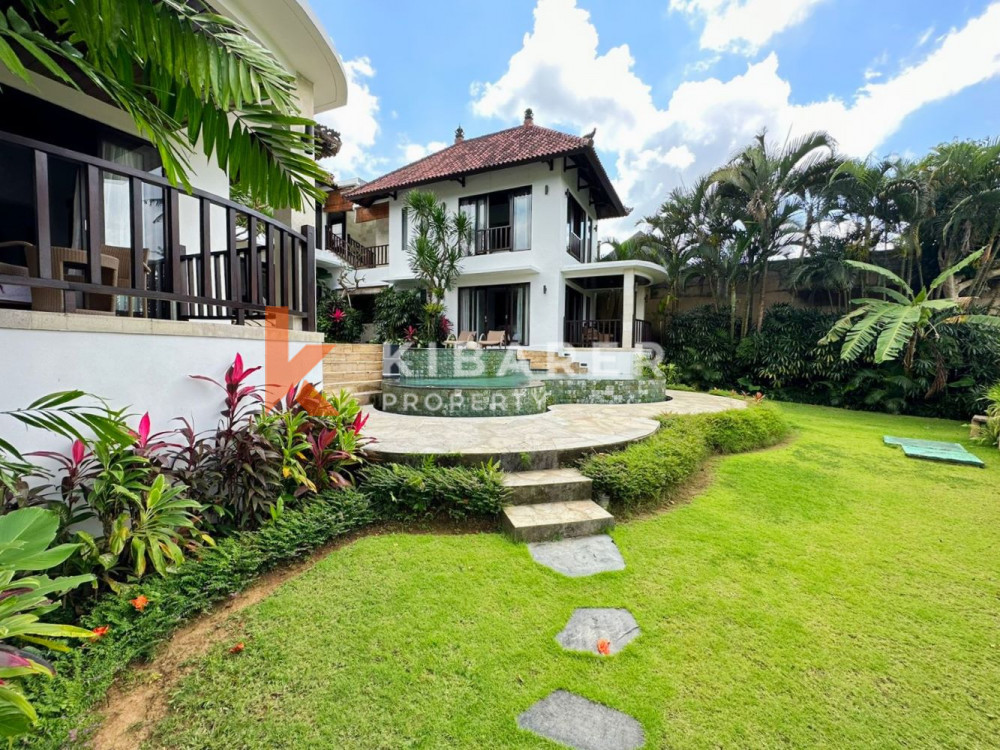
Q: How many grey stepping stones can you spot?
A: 3